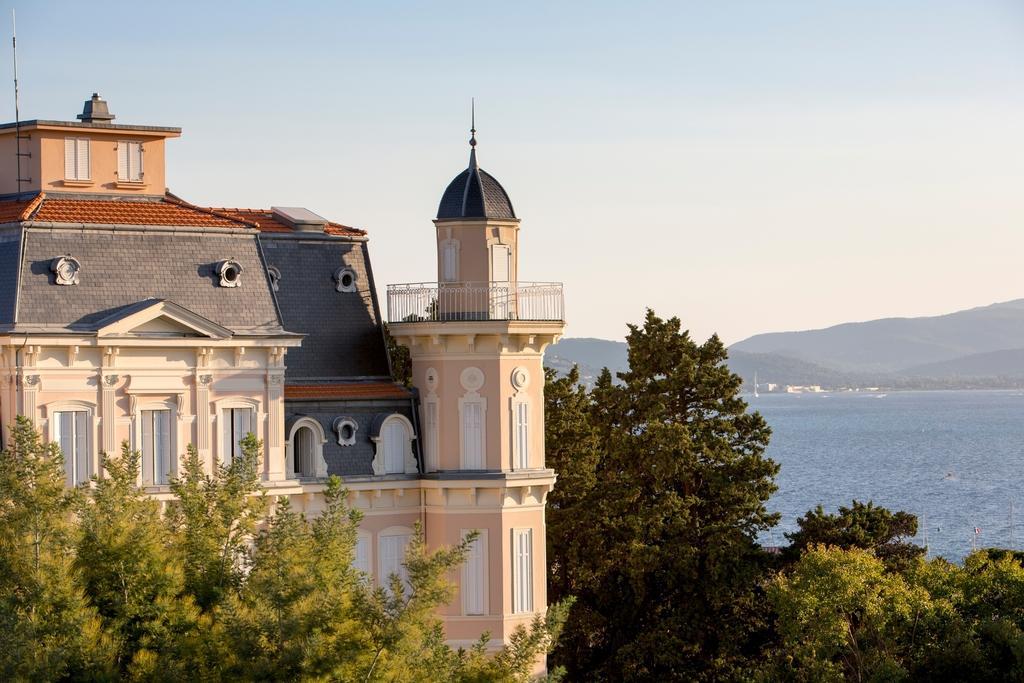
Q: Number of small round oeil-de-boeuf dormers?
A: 5